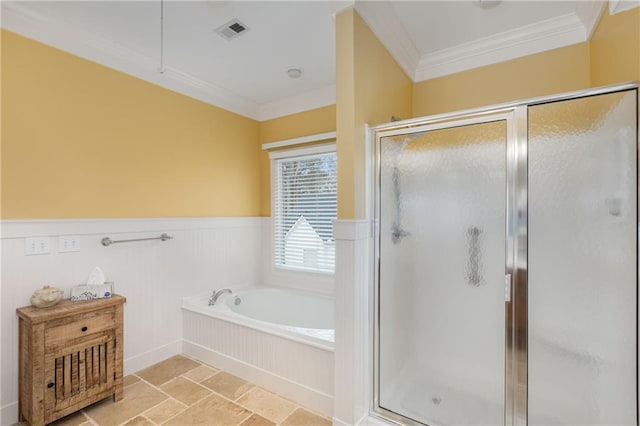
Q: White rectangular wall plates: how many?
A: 2